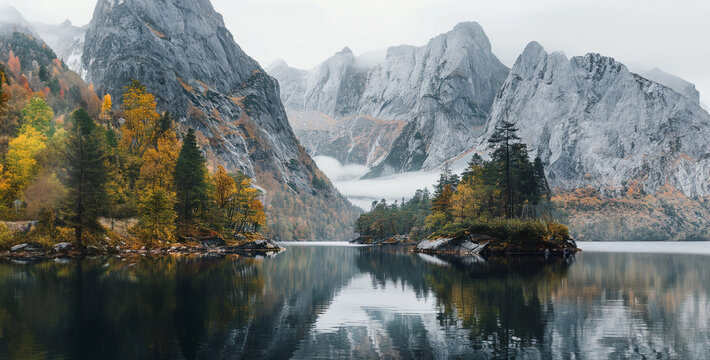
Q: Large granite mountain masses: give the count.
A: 3